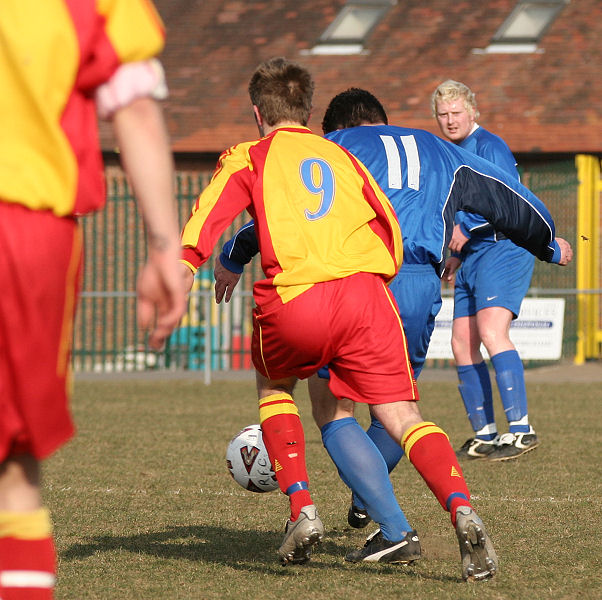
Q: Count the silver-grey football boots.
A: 2